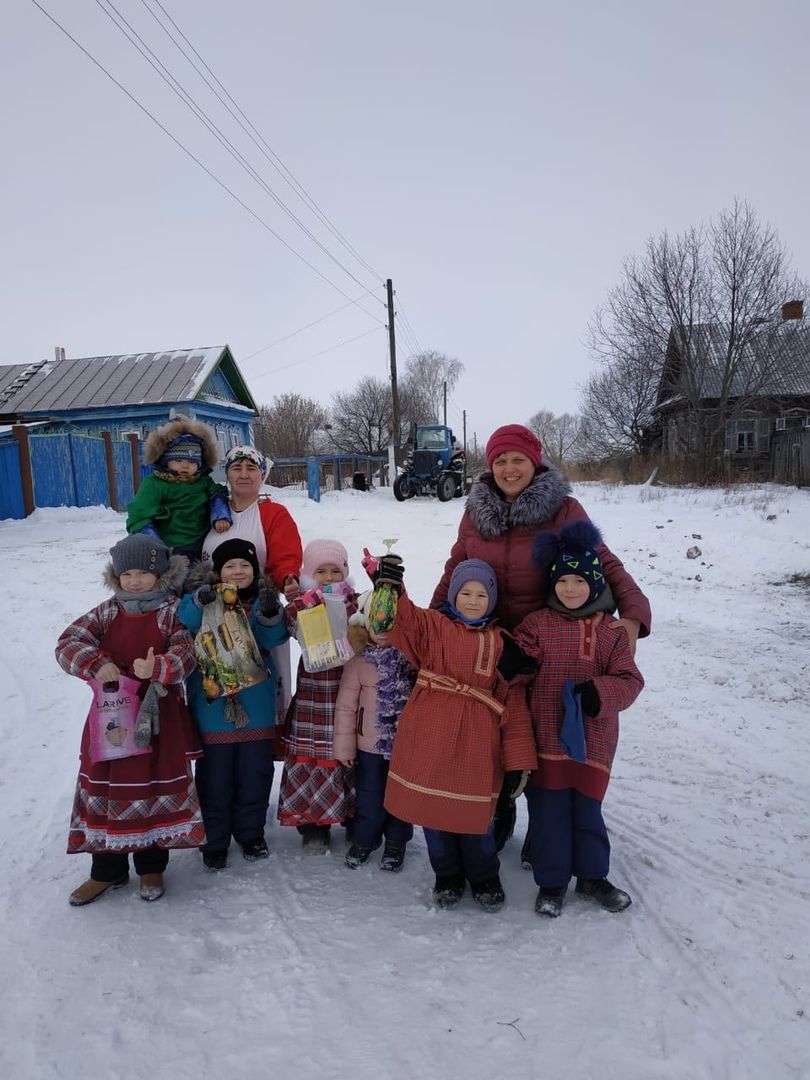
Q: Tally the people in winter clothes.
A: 9